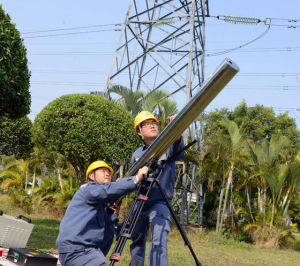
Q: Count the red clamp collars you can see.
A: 2